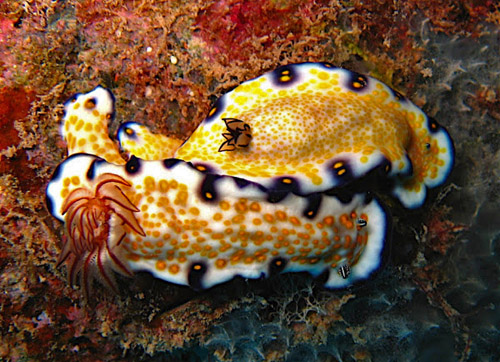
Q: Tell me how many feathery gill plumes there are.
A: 2